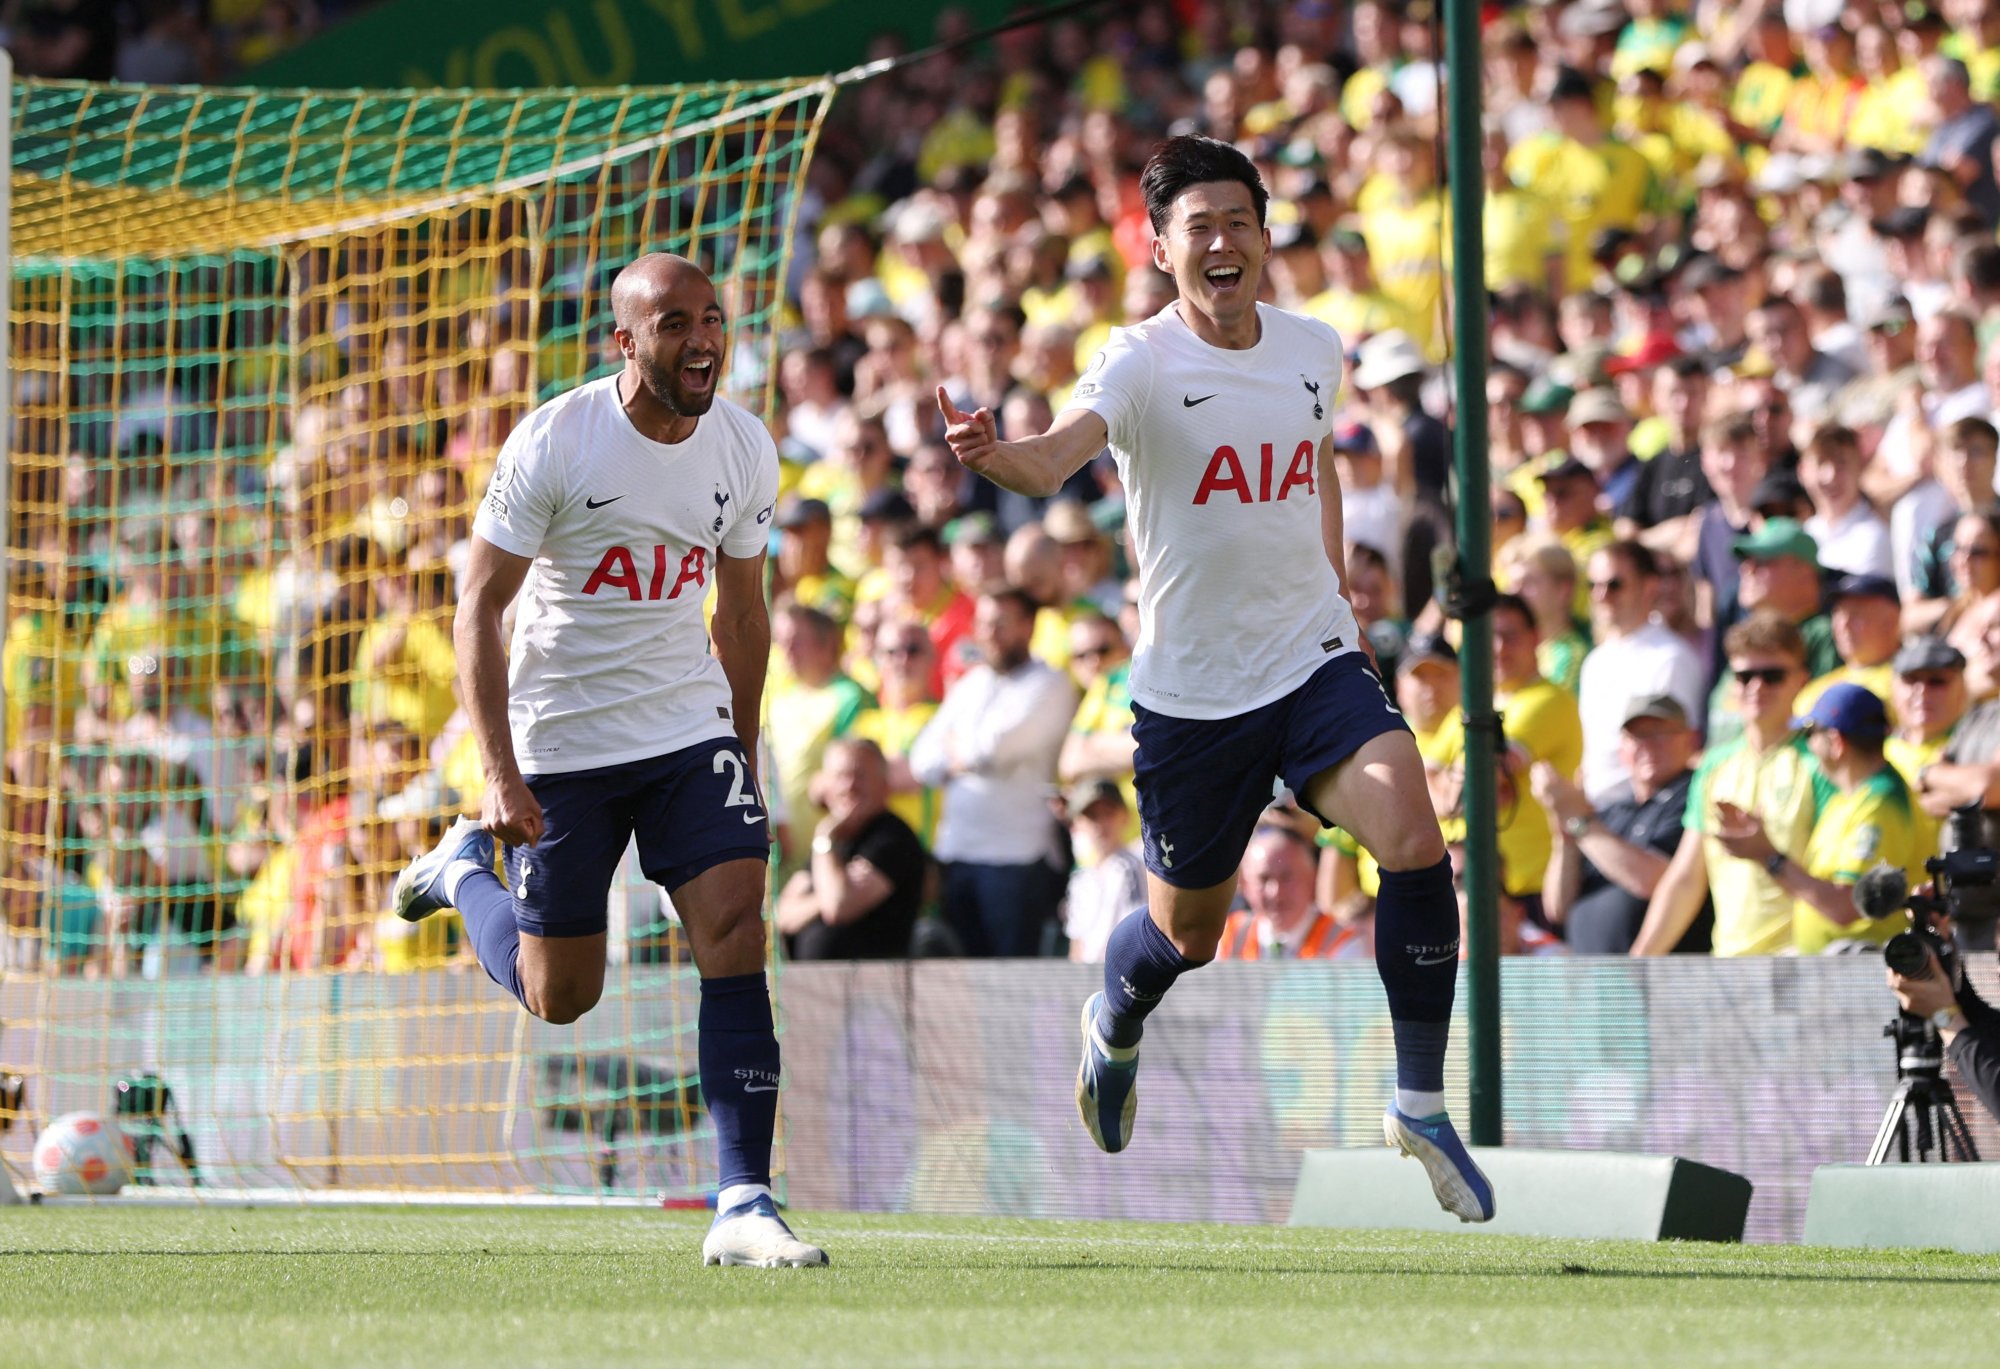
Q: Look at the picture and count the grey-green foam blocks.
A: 2